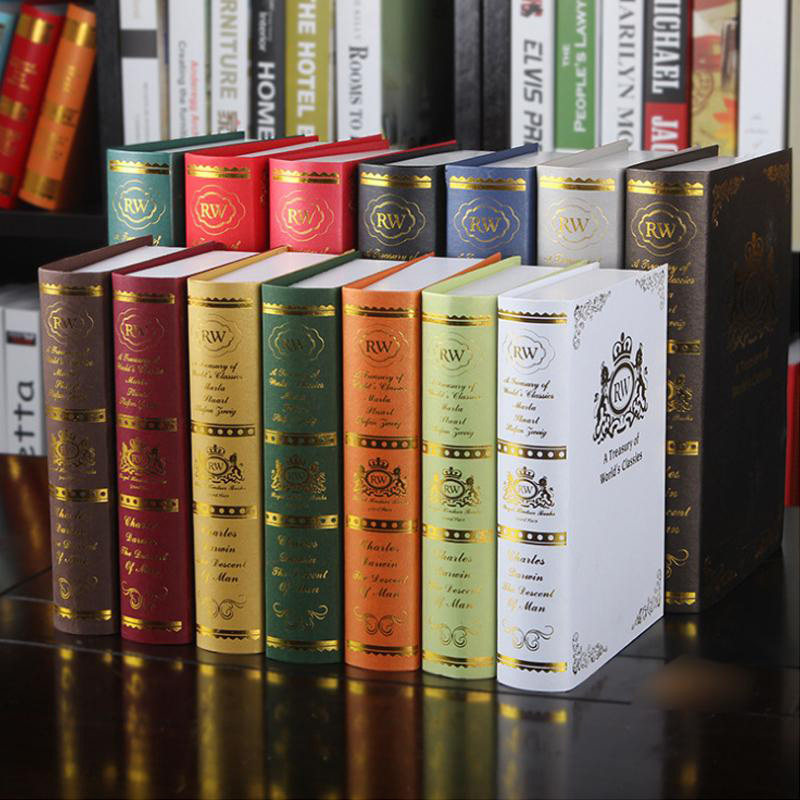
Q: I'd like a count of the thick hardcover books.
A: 14